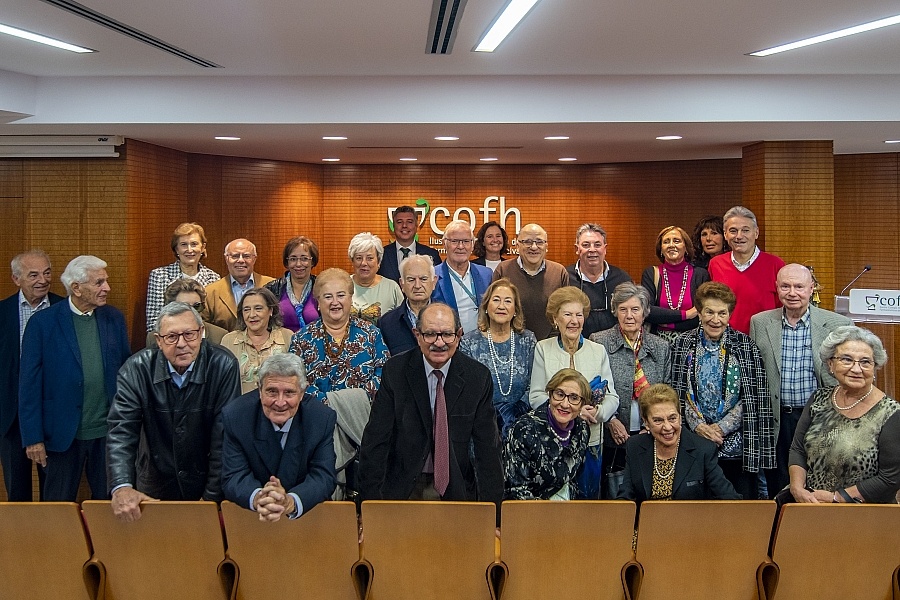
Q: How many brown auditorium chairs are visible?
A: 7